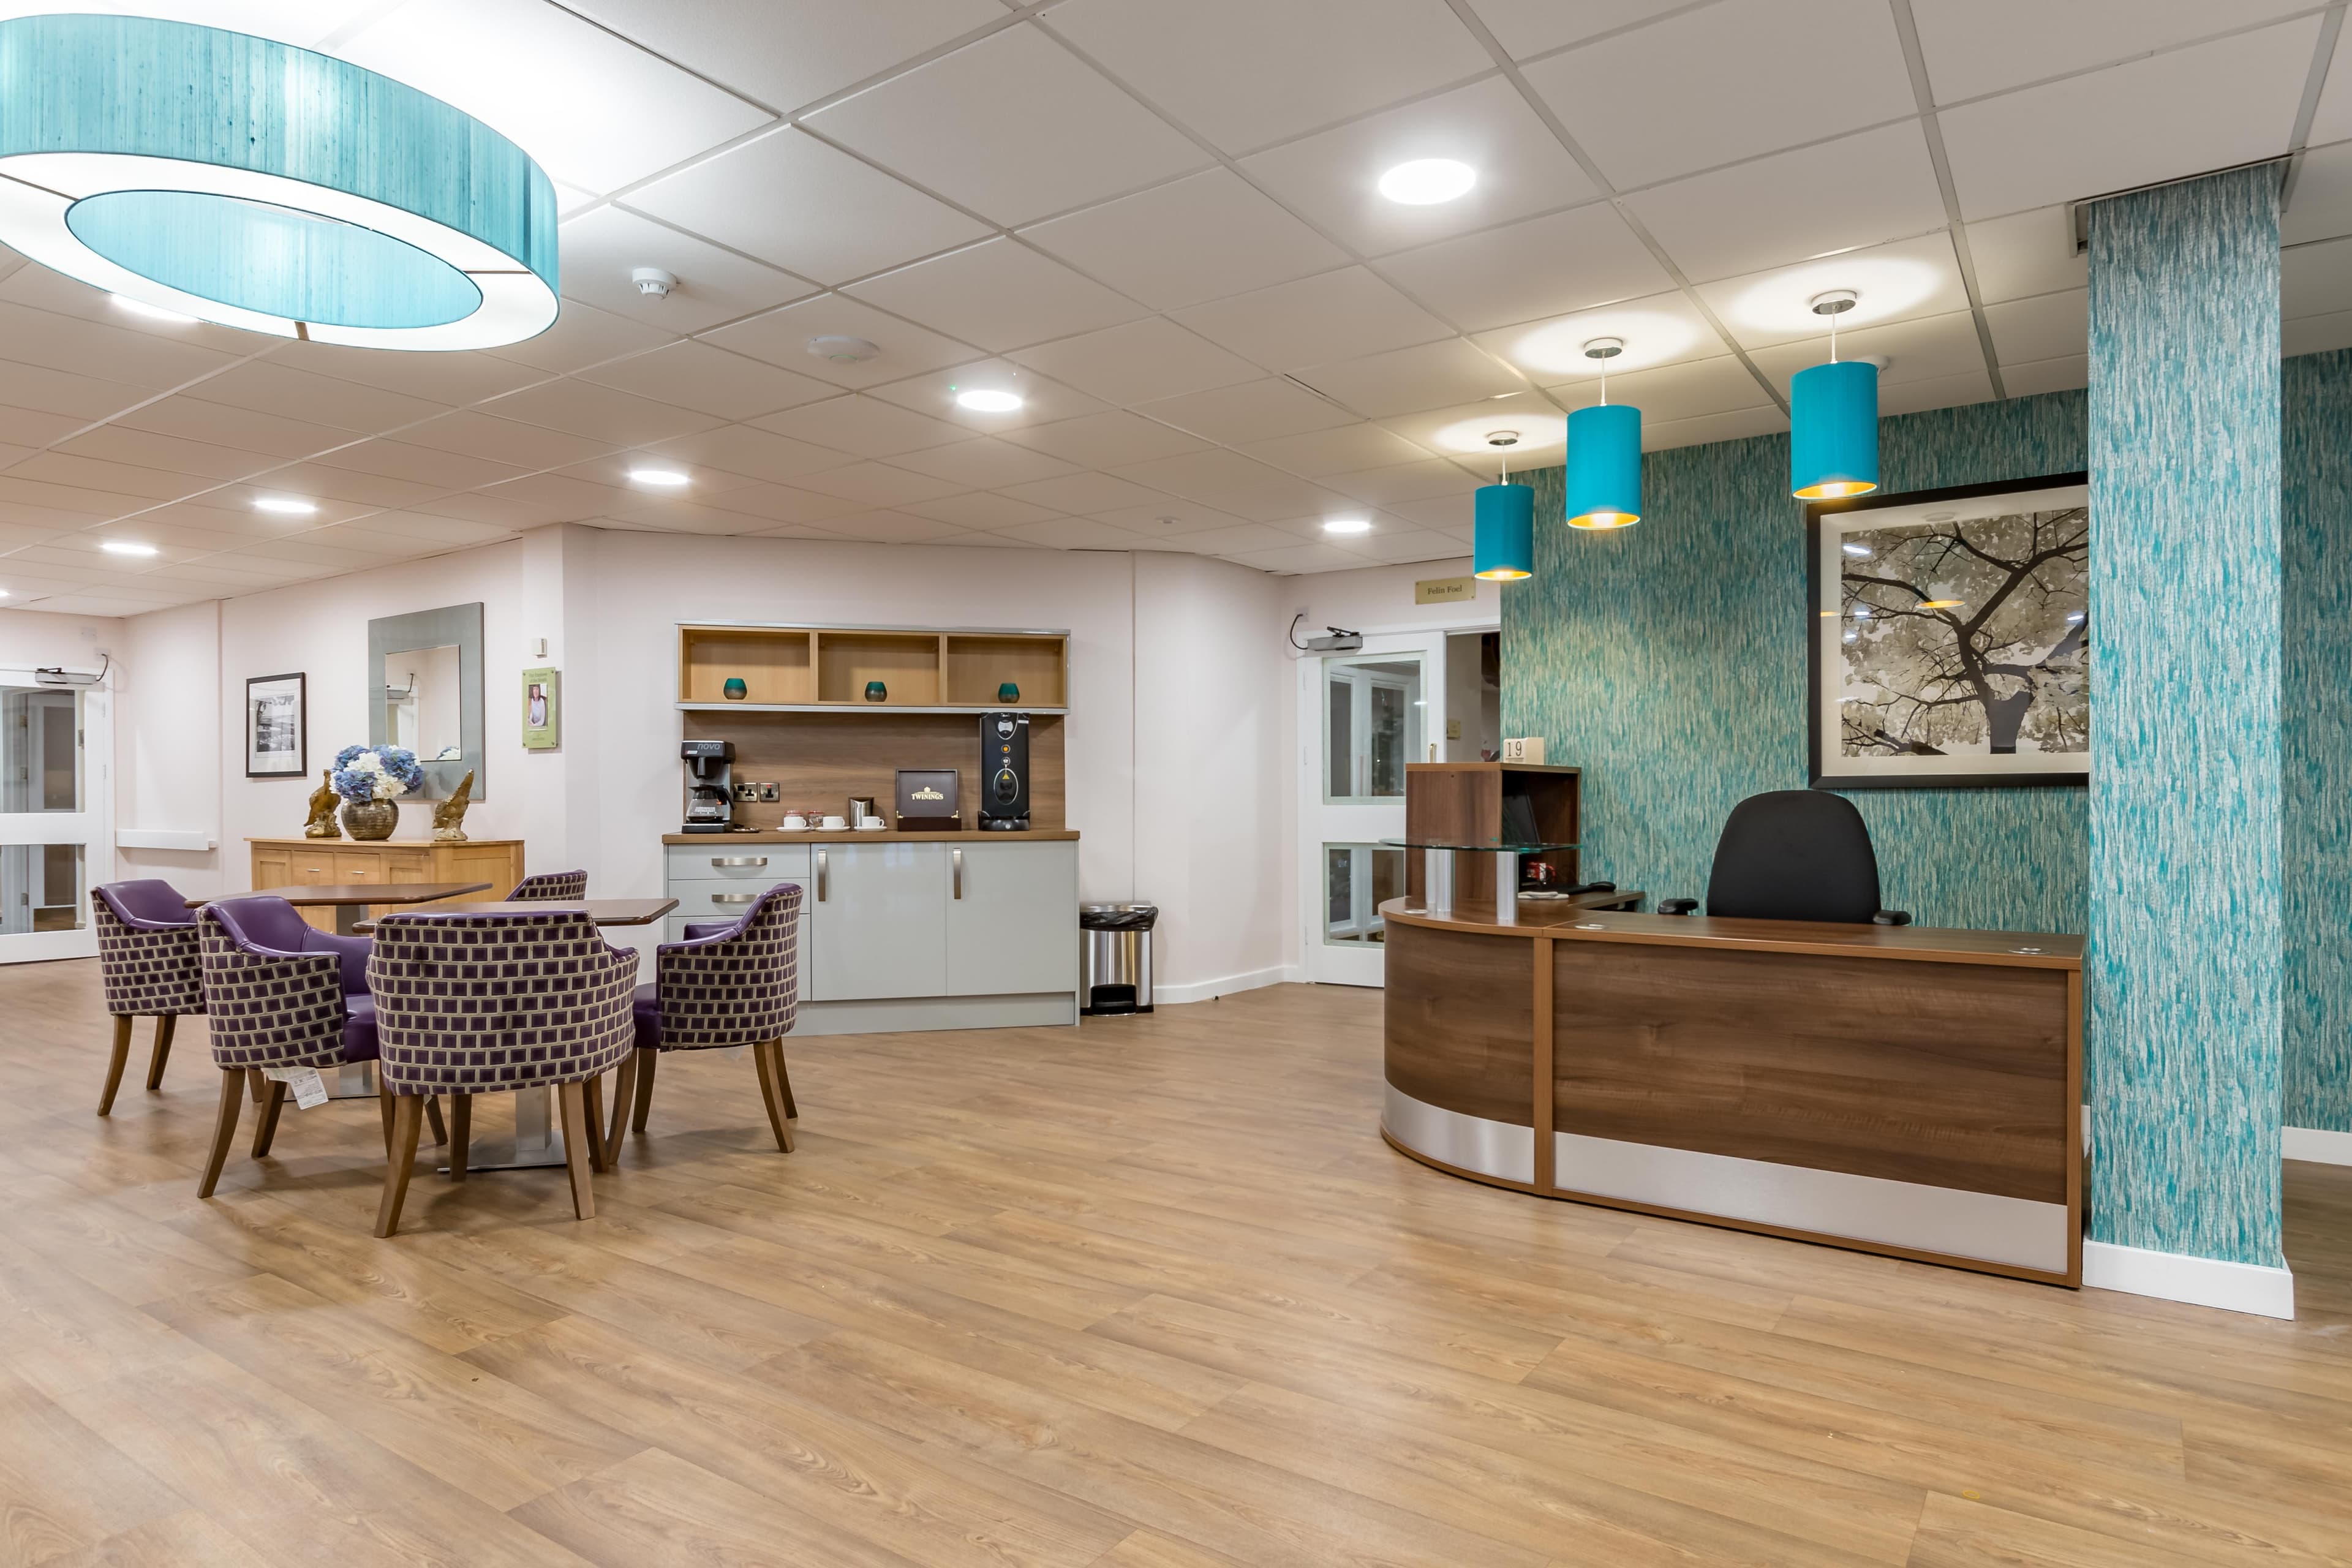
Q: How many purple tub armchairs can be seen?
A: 5